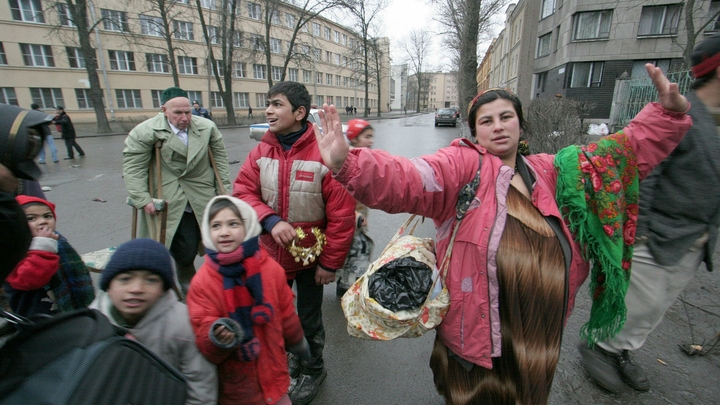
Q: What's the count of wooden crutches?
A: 2